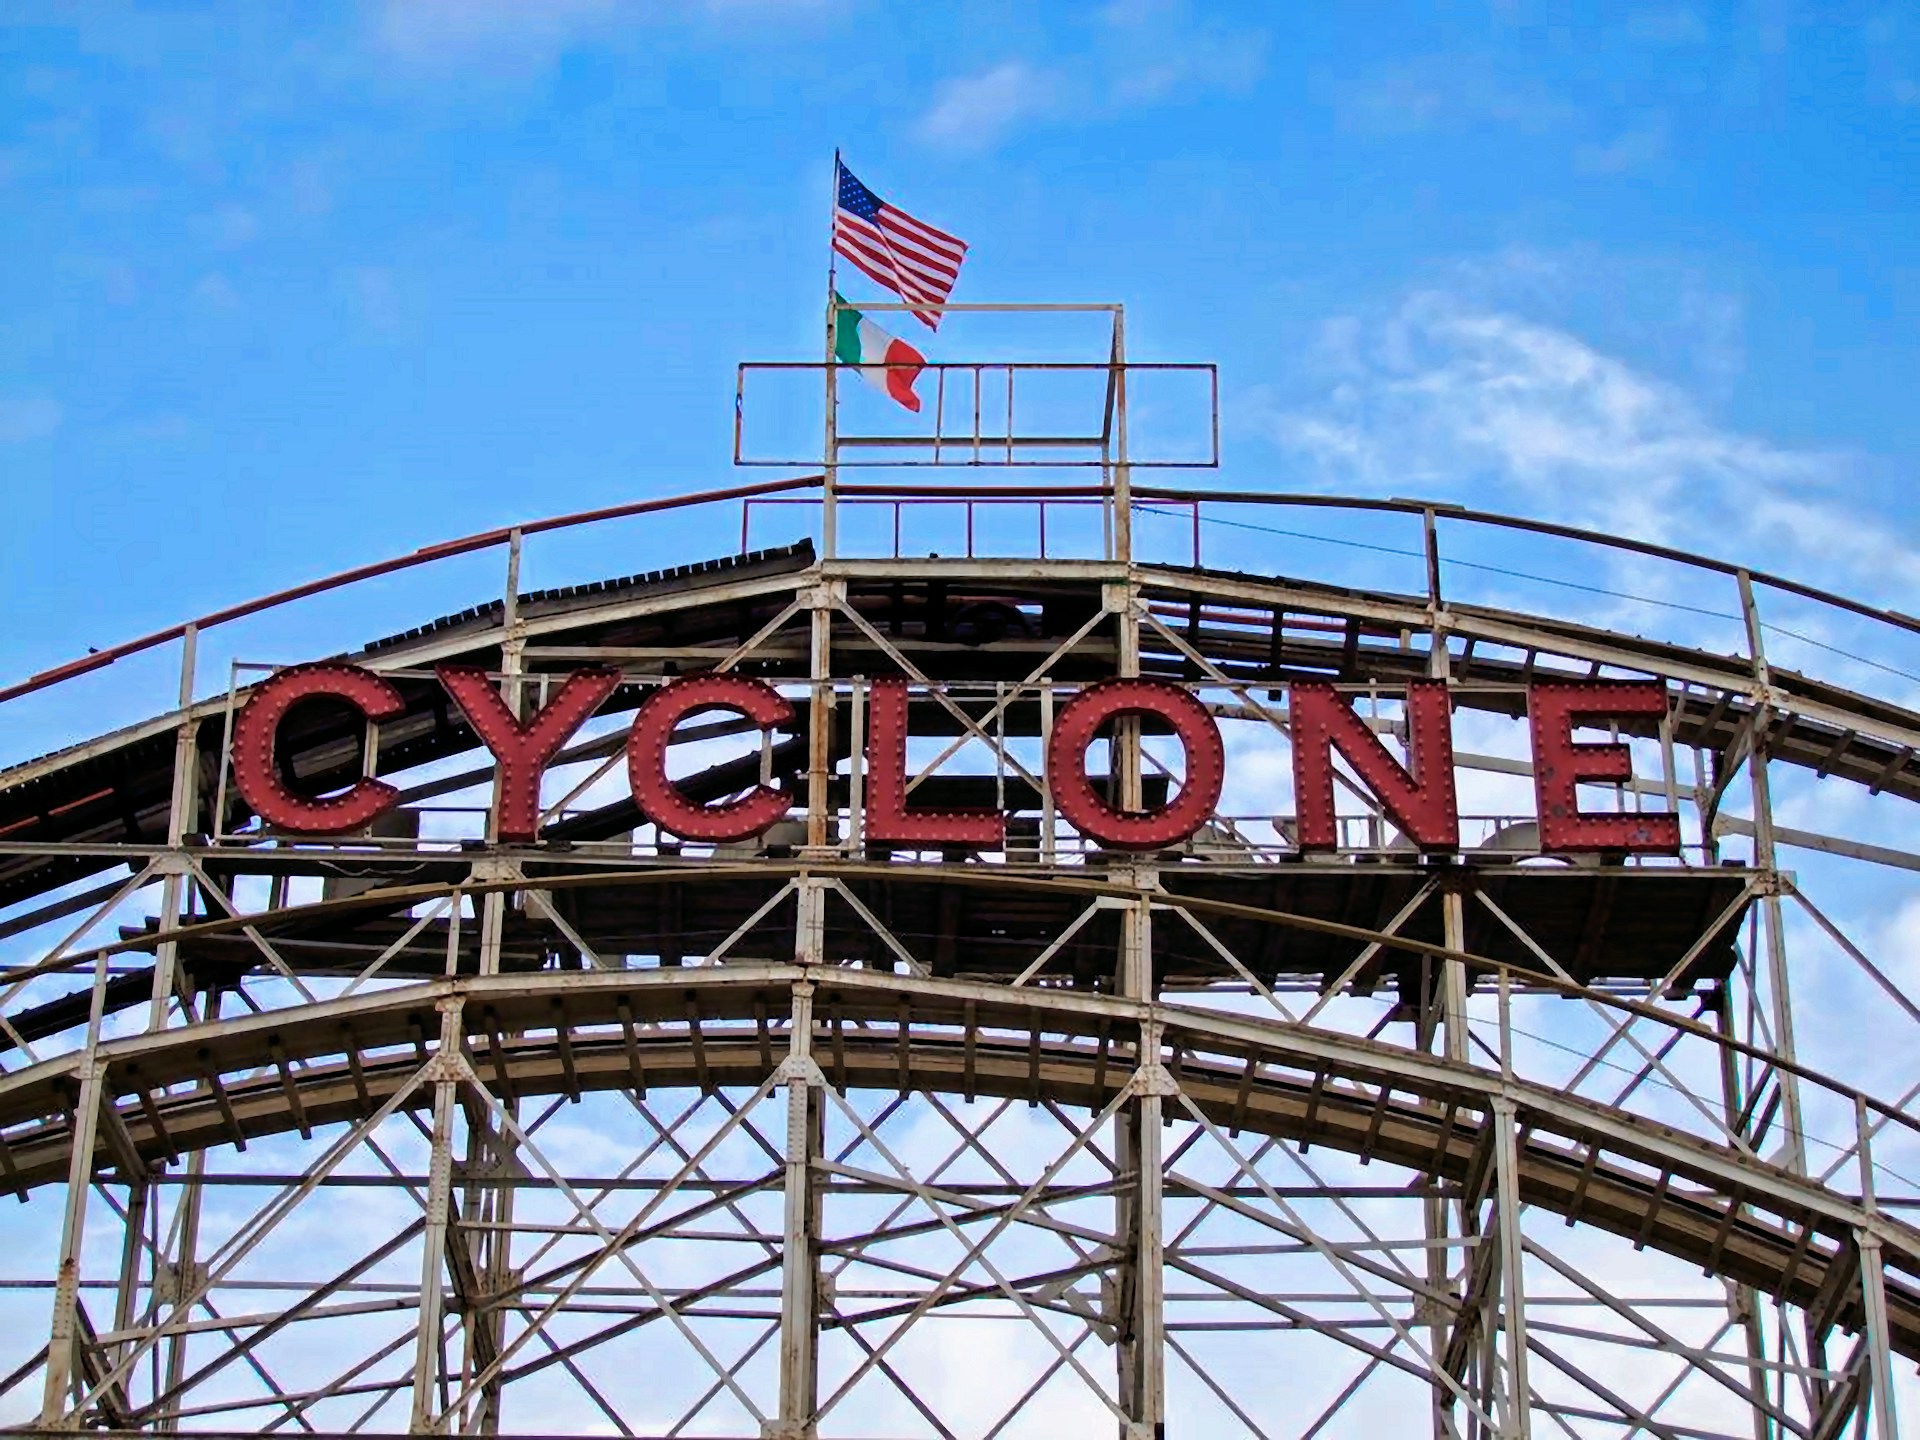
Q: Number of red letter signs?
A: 7